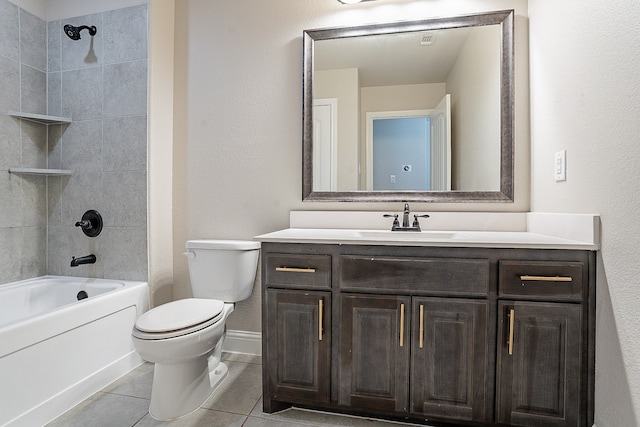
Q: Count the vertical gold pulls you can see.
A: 4